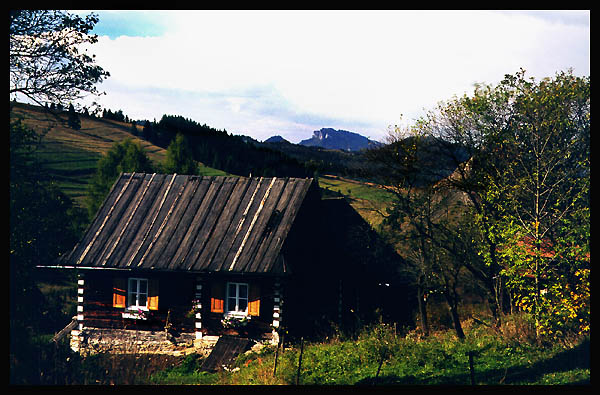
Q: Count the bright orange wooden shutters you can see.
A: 4